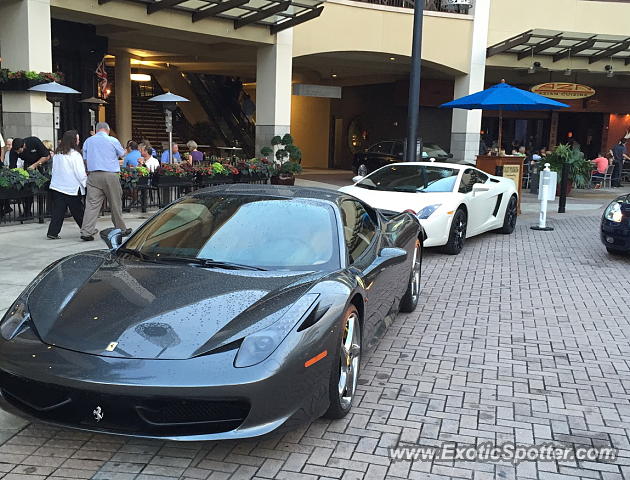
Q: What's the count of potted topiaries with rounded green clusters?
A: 1